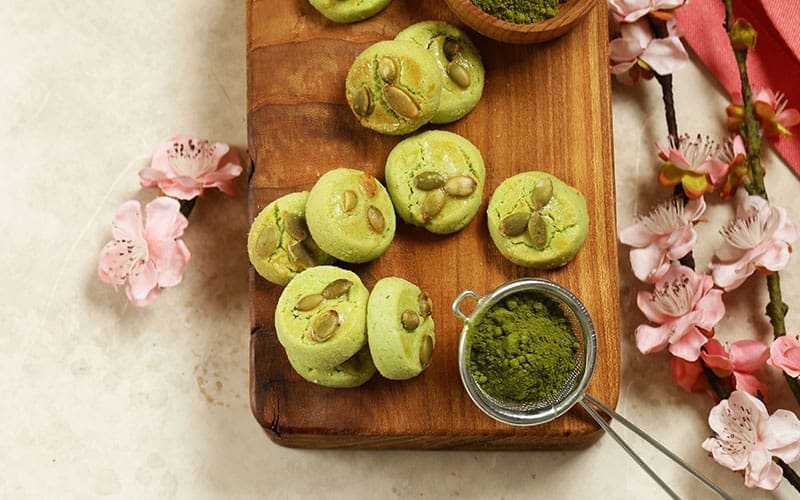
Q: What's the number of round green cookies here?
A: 10